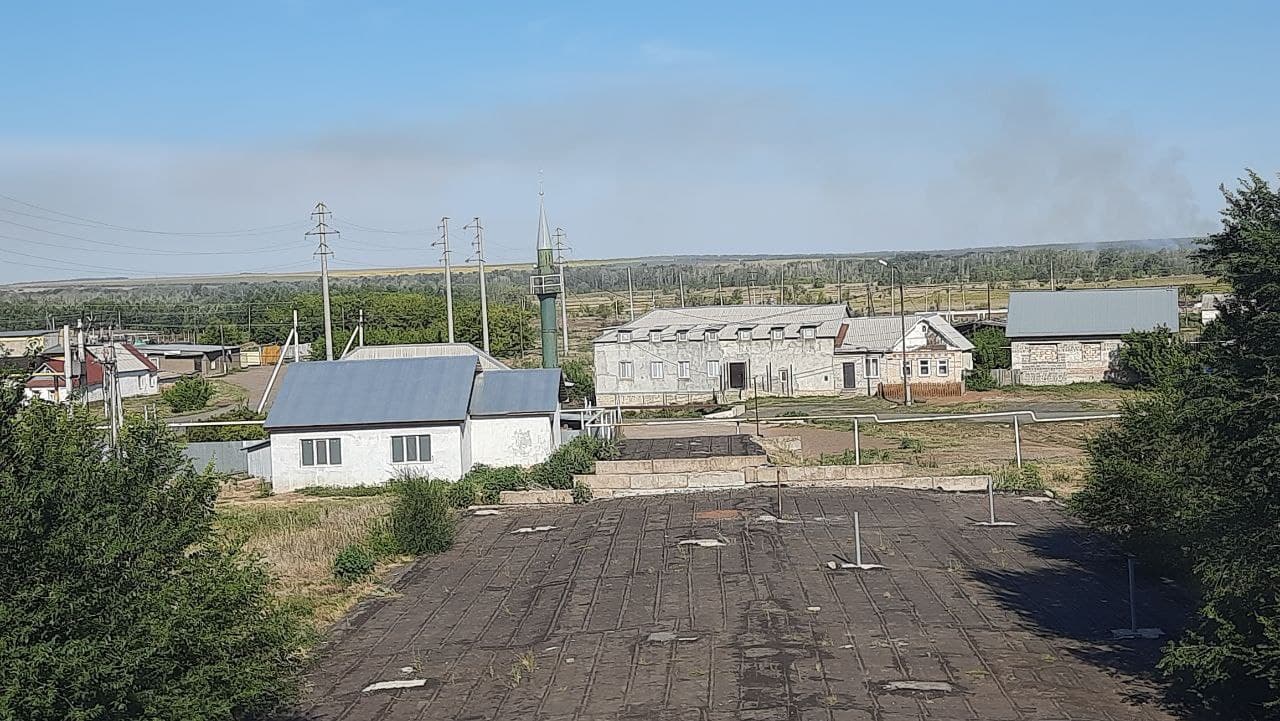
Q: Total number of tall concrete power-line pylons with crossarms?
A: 4